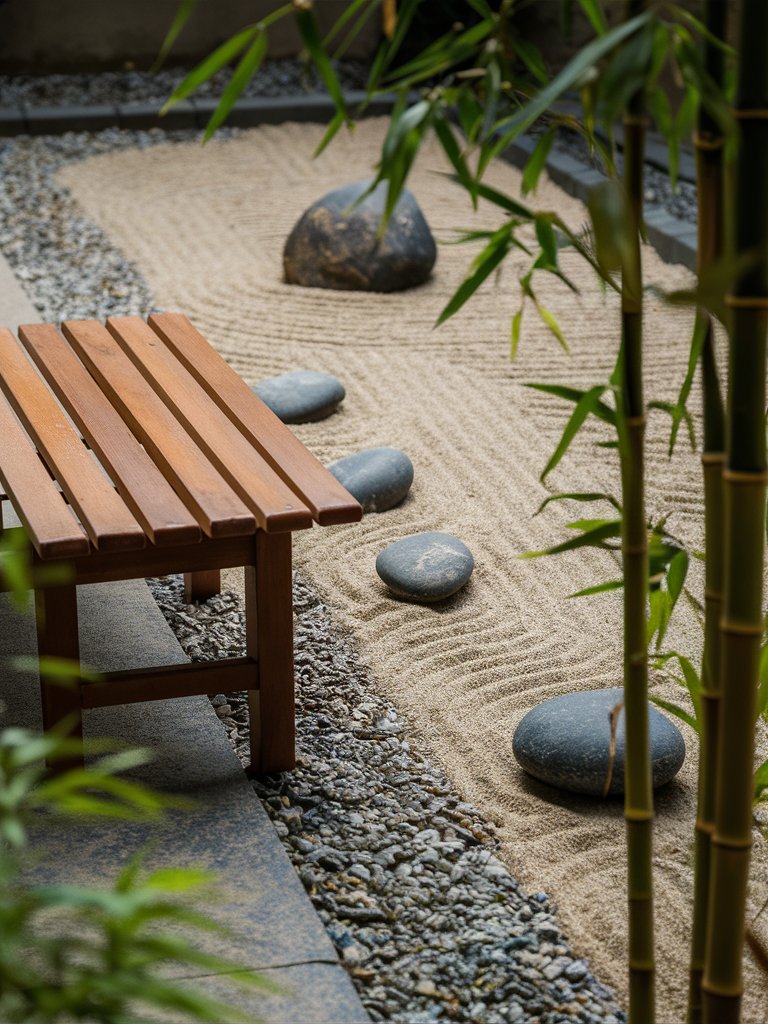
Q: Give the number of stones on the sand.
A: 5